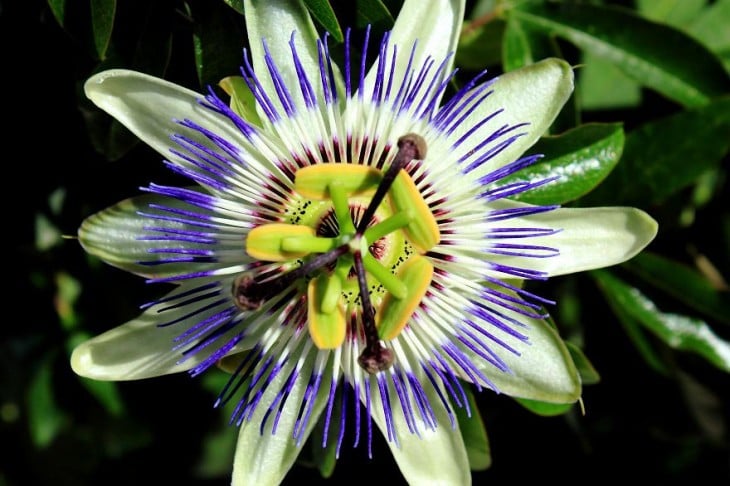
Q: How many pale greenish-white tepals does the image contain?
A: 10